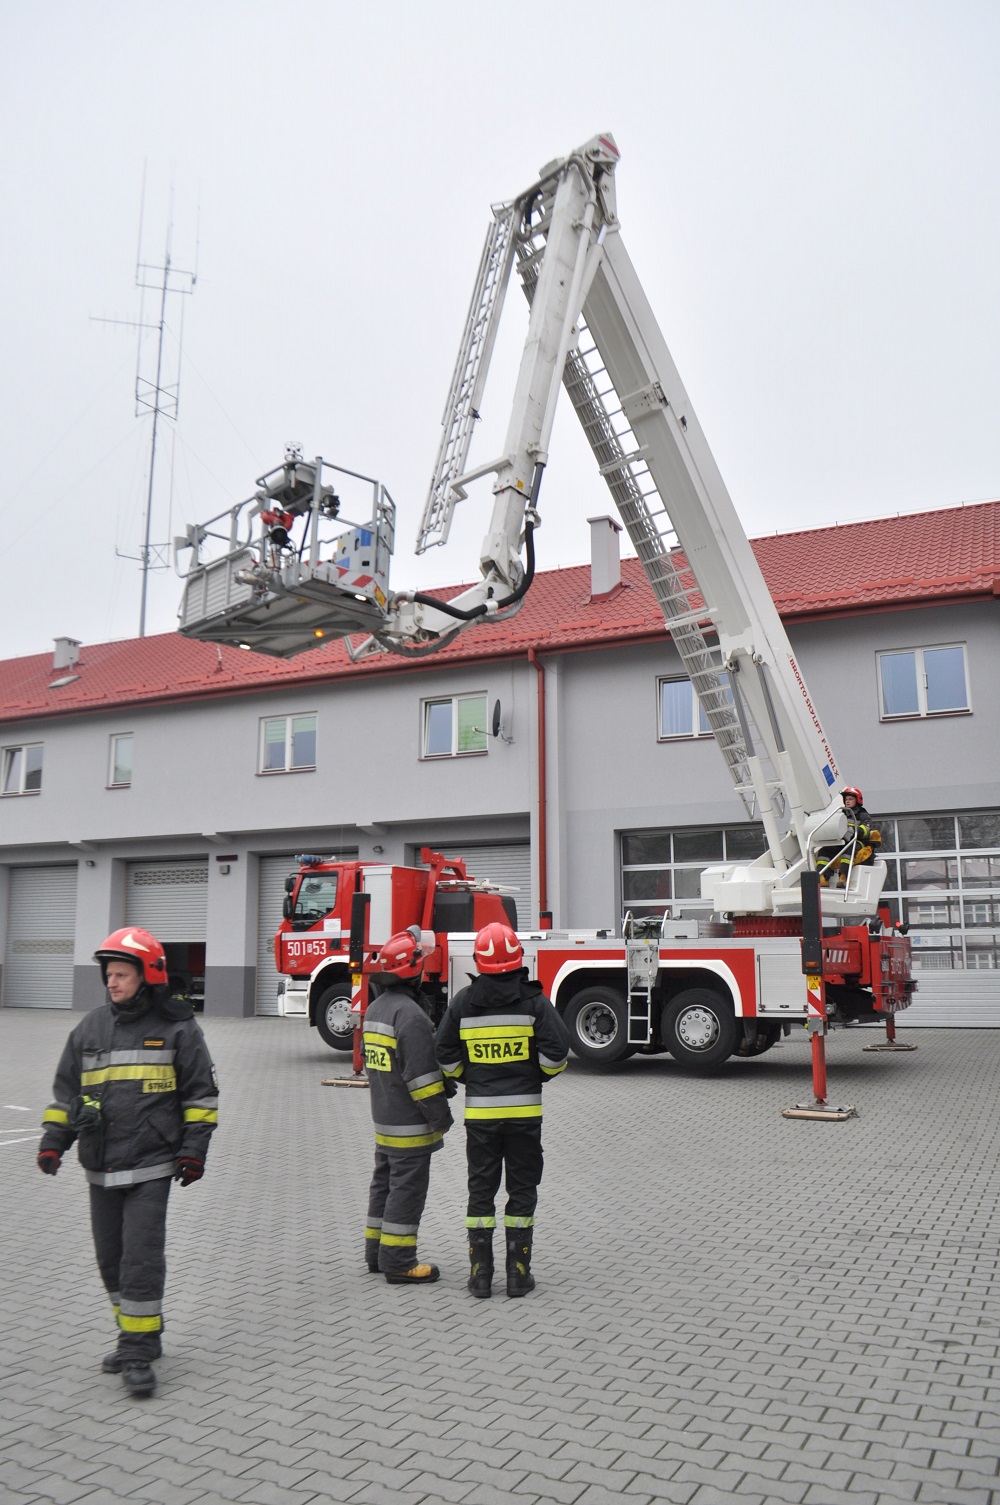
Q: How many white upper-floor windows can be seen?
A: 6